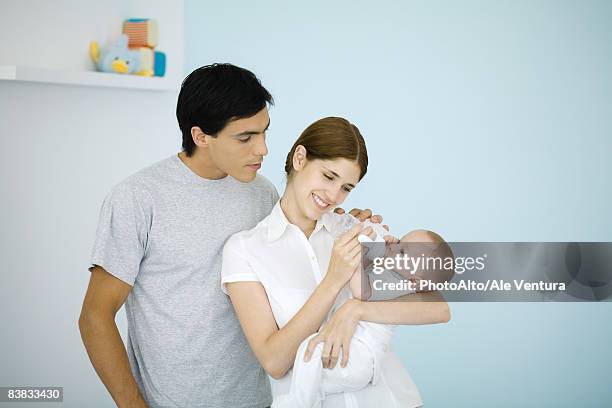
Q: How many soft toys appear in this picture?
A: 1